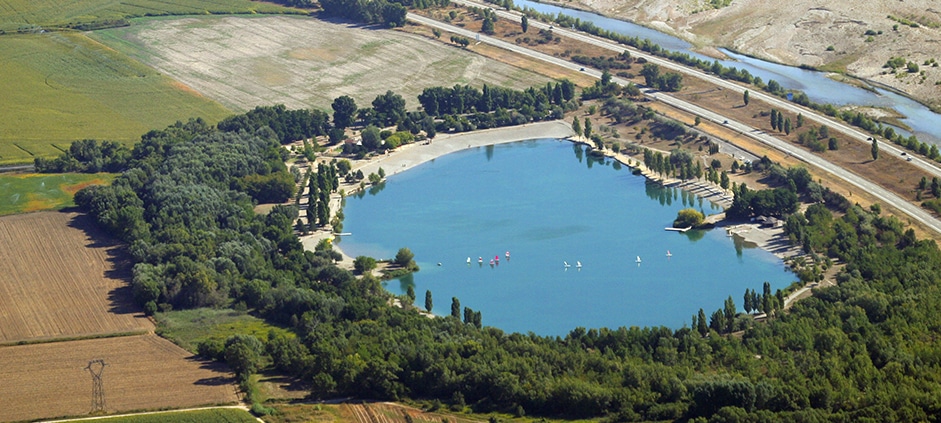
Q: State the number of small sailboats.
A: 9